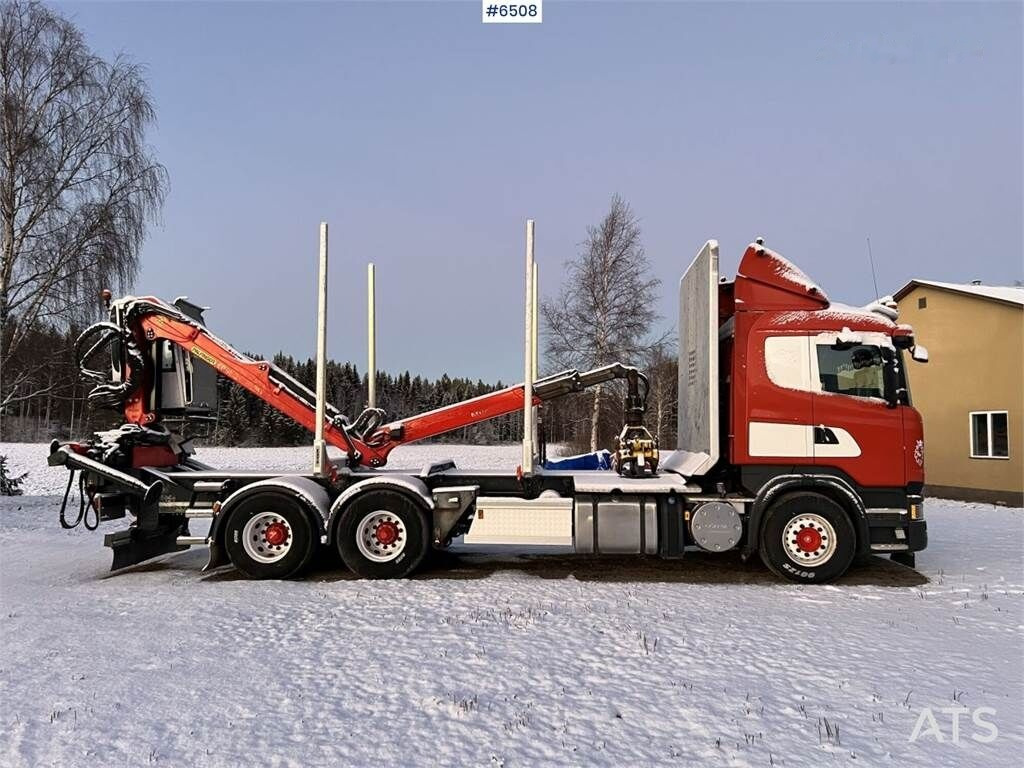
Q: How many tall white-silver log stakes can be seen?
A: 4